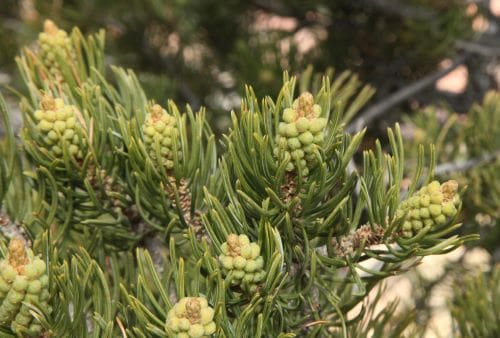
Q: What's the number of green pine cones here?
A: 8